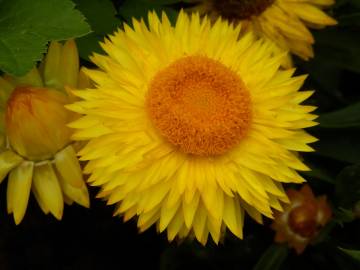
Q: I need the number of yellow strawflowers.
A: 3